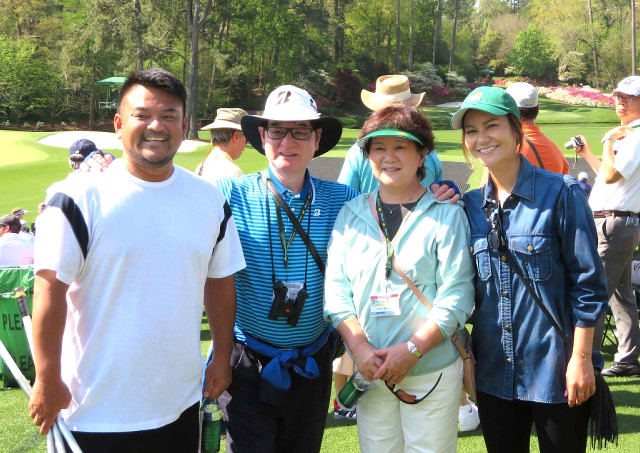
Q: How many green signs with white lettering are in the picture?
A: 0